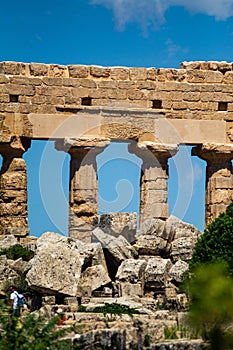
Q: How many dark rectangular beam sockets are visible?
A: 4